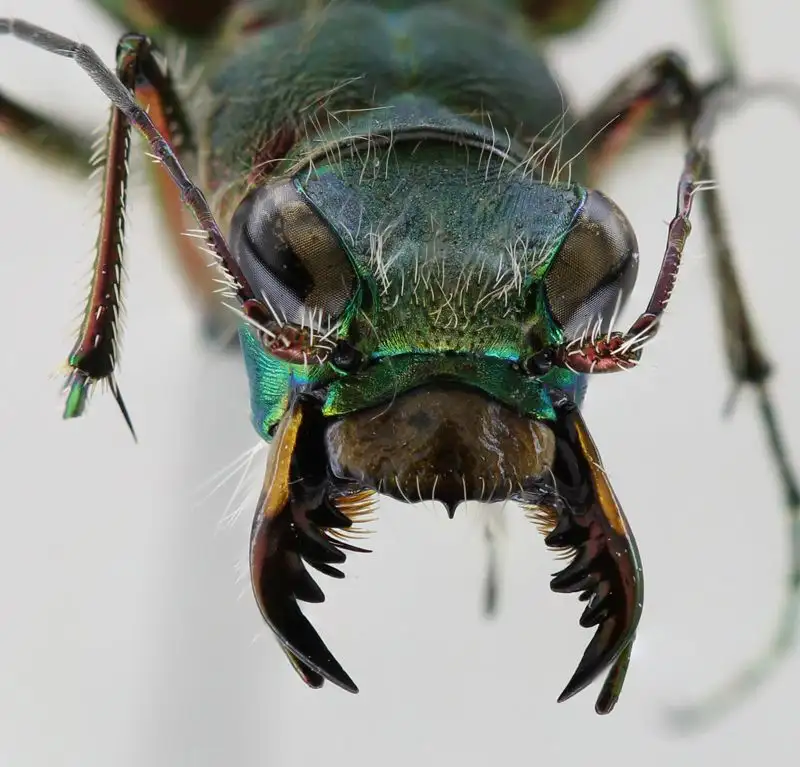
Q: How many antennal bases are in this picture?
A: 2